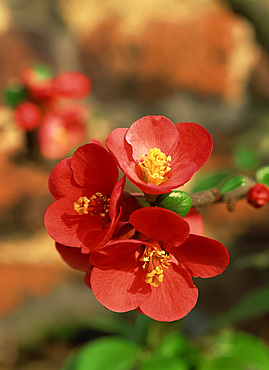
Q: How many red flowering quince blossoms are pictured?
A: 3